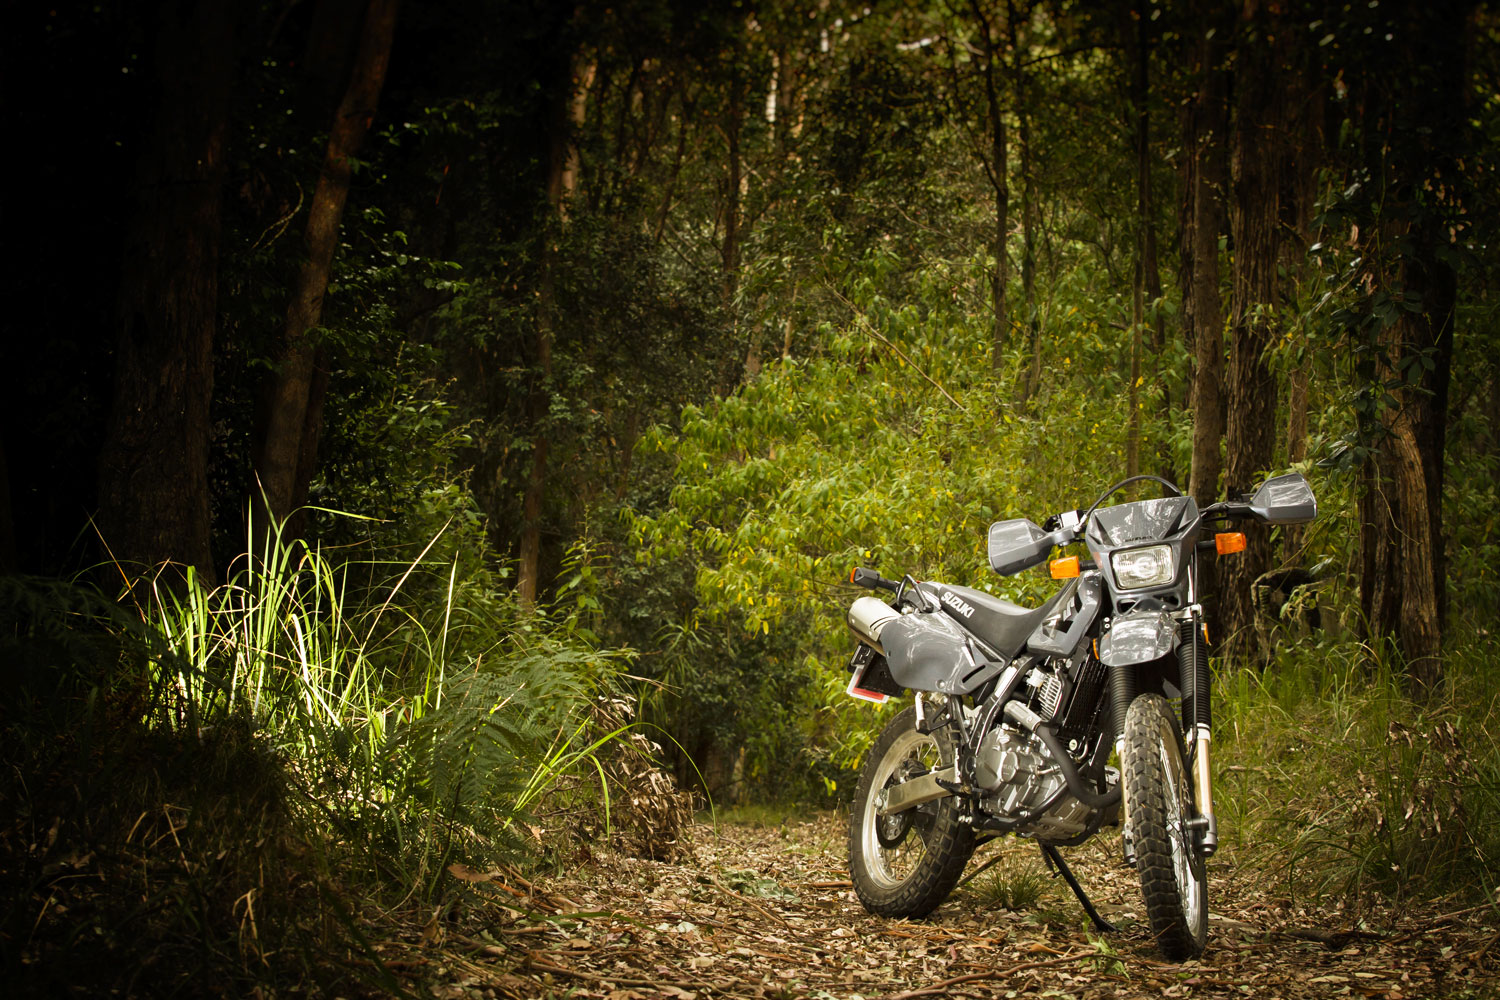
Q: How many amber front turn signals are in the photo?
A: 2